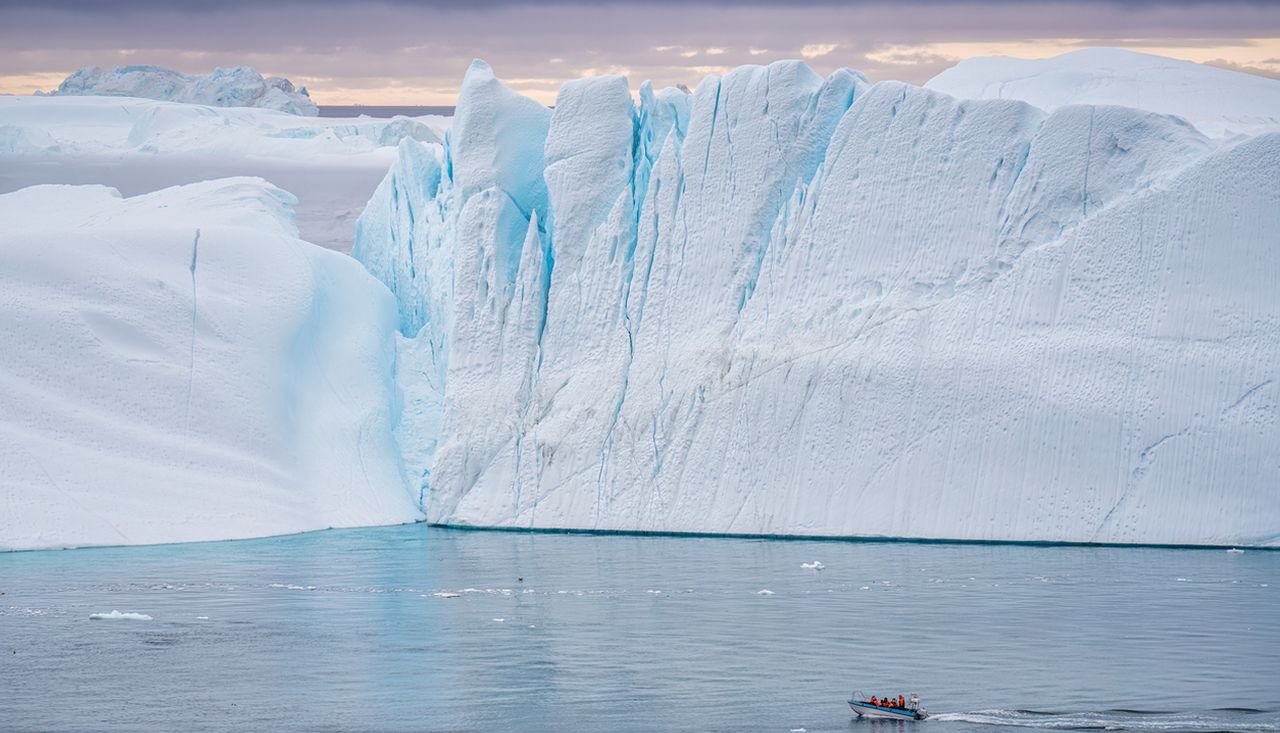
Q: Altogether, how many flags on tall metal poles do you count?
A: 0